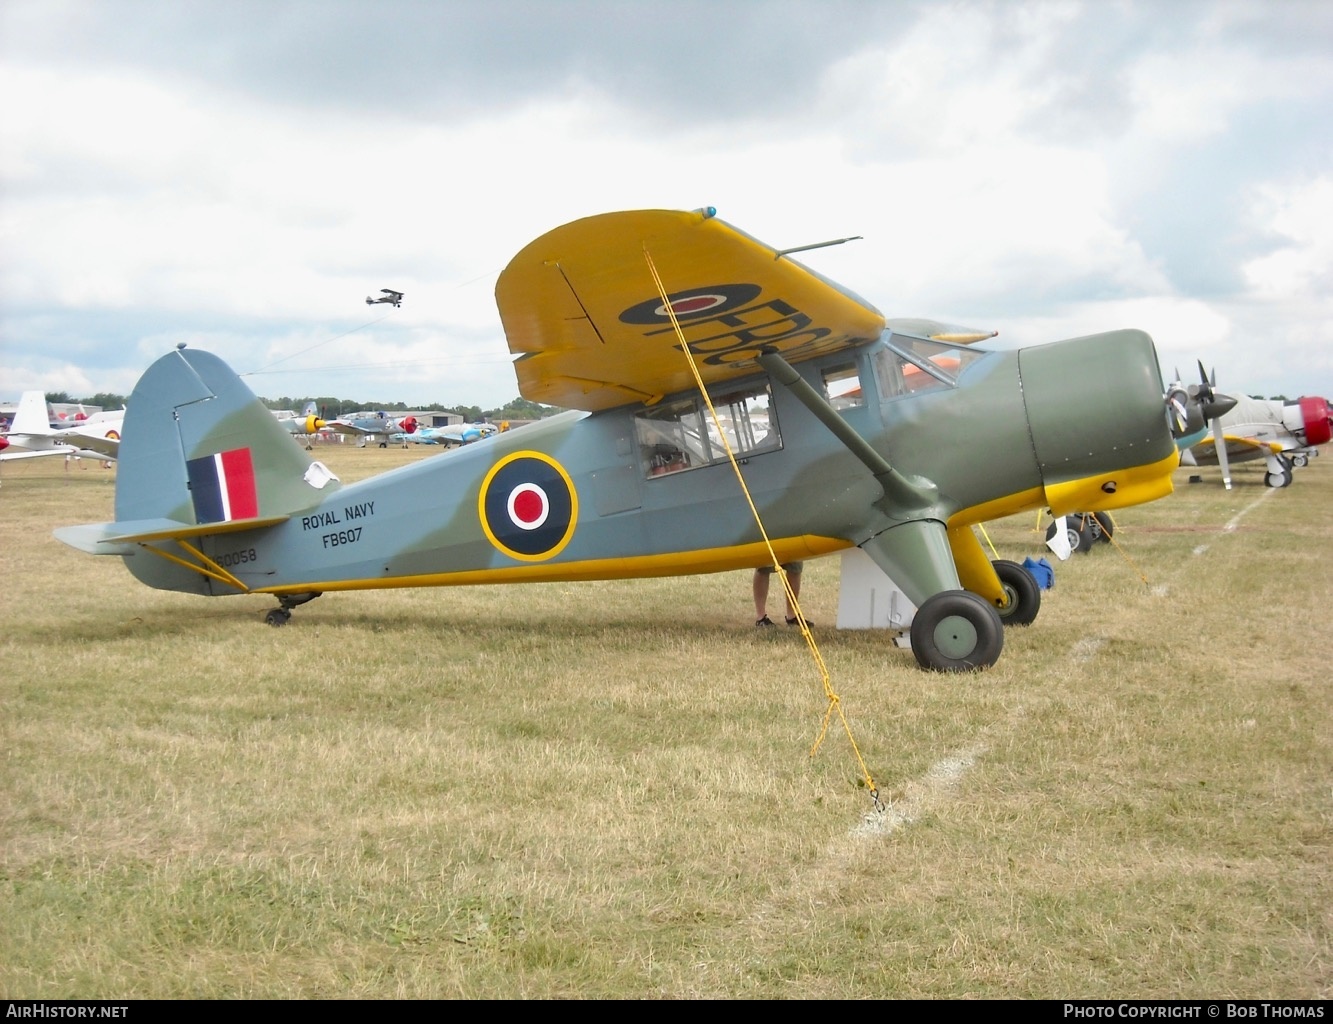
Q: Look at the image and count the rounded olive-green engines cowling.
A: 1